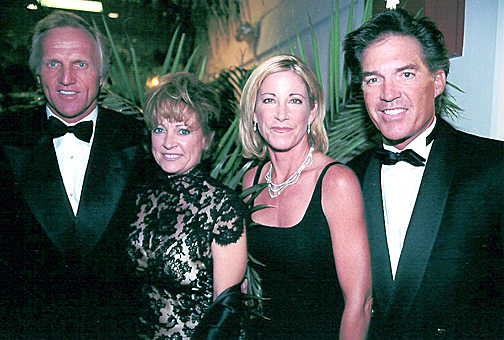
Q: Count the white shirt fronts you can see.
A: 2